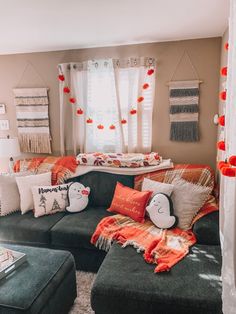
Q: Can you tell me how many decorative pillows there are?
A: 8